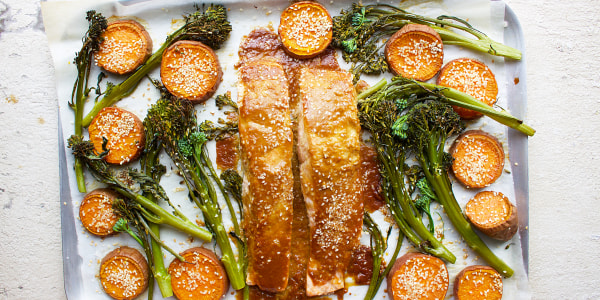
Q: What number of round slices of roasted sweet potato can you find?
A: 13